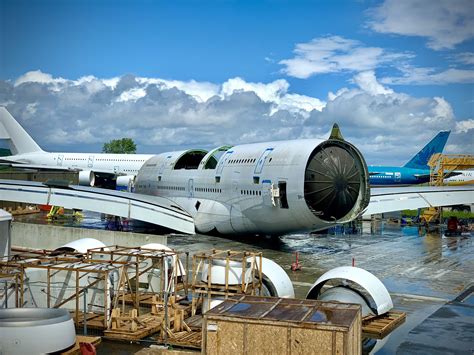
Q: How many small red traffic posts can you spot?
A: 2